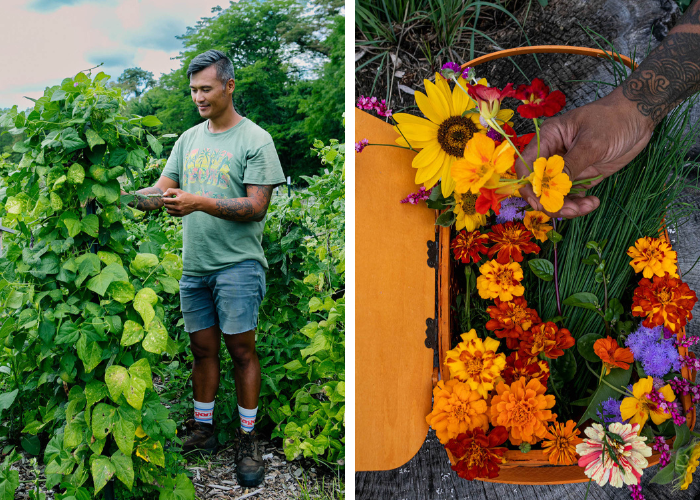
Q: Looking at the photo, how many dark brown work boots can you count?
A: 2